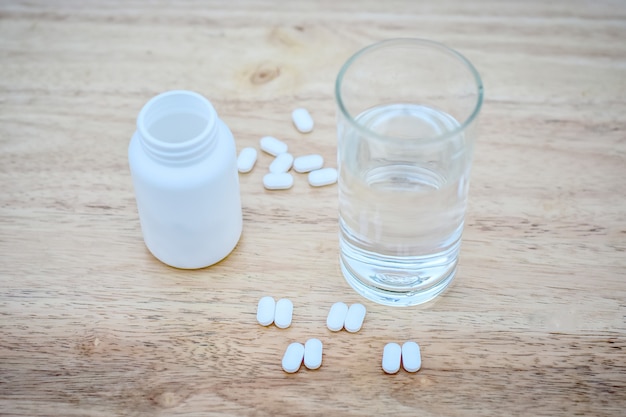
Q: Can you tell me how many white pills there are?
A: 15